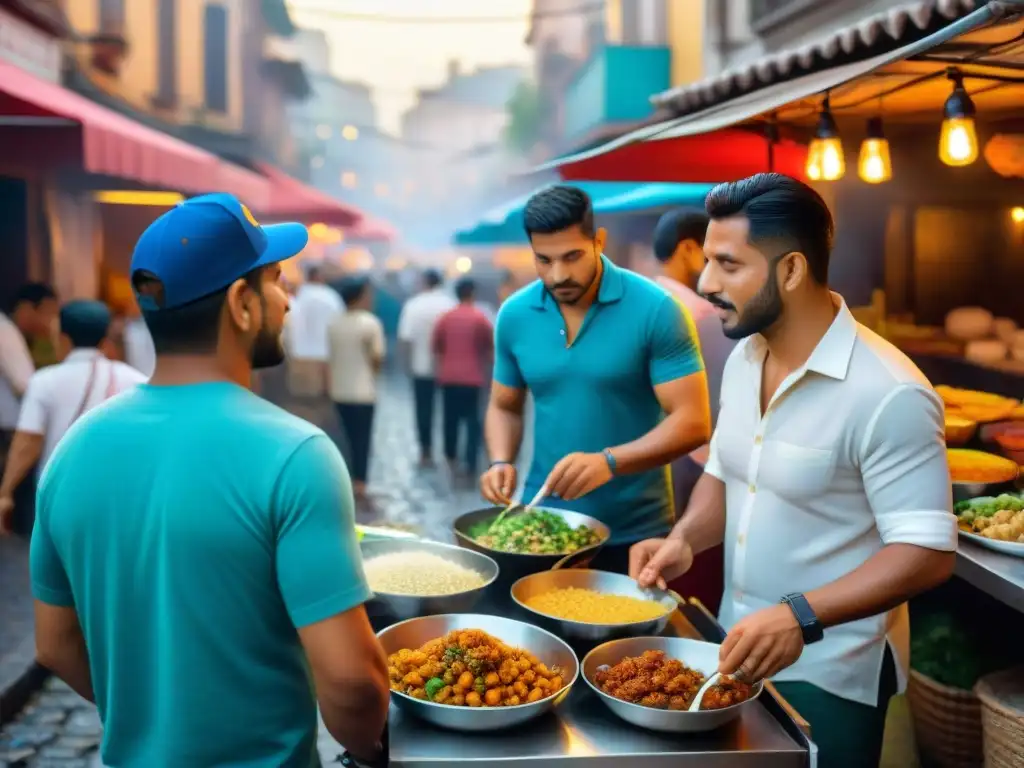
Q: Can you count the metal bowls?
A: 5